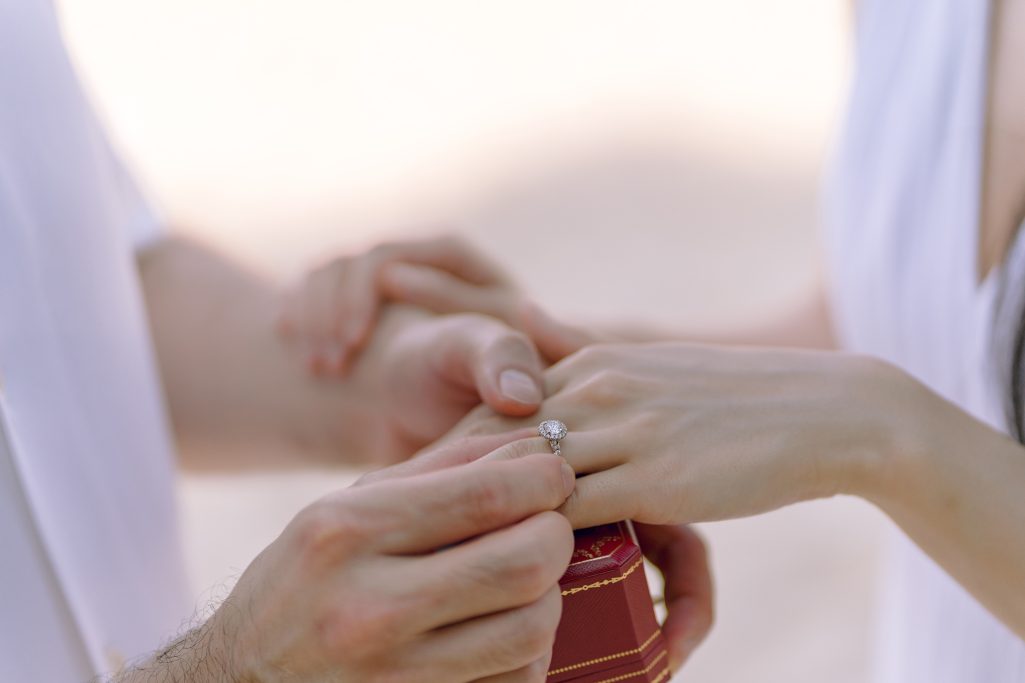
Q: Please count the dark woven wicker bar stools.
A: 0